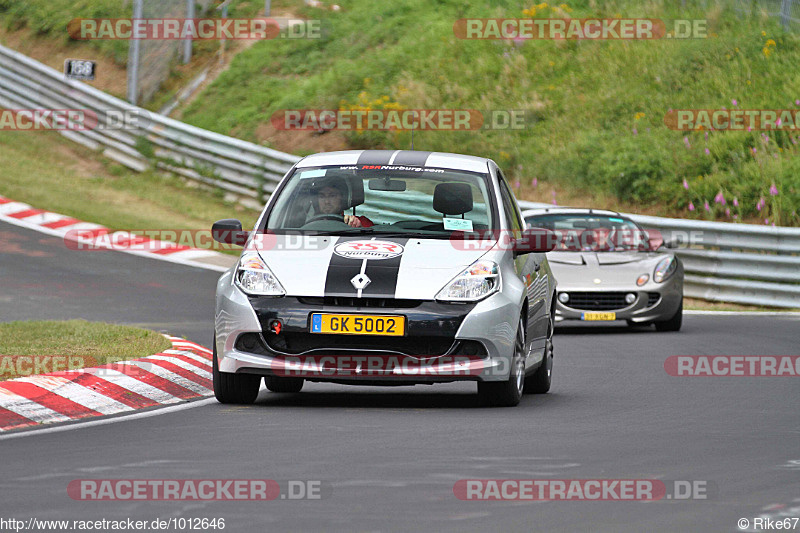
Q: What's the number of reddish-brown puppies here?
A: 0